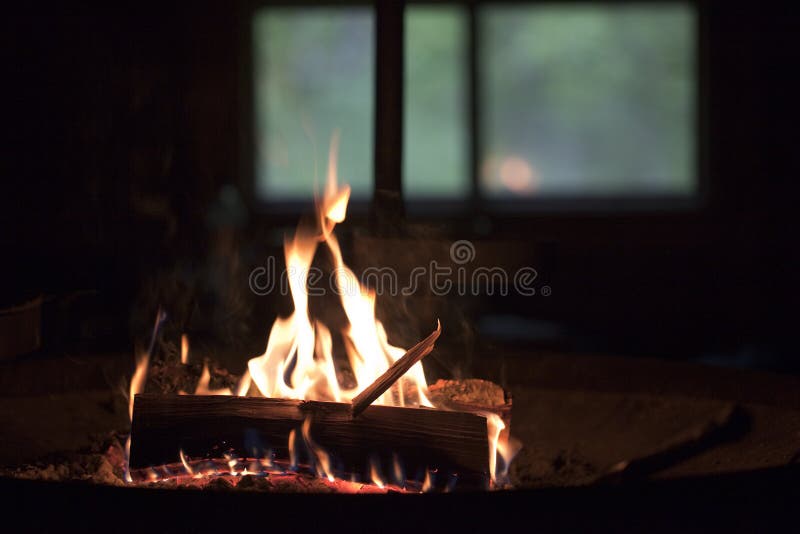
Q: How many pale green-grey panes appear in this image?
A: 3